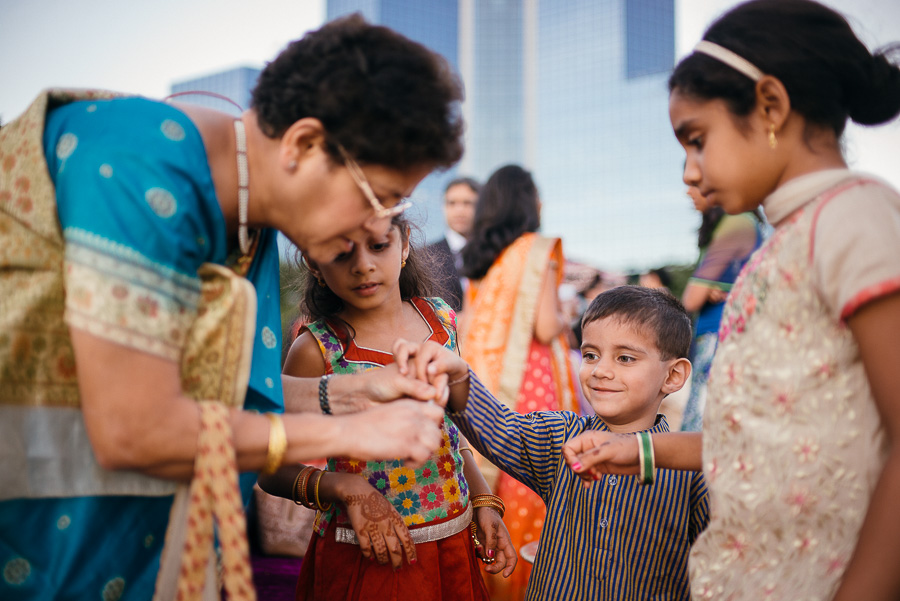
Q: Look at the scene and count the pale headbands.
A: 1